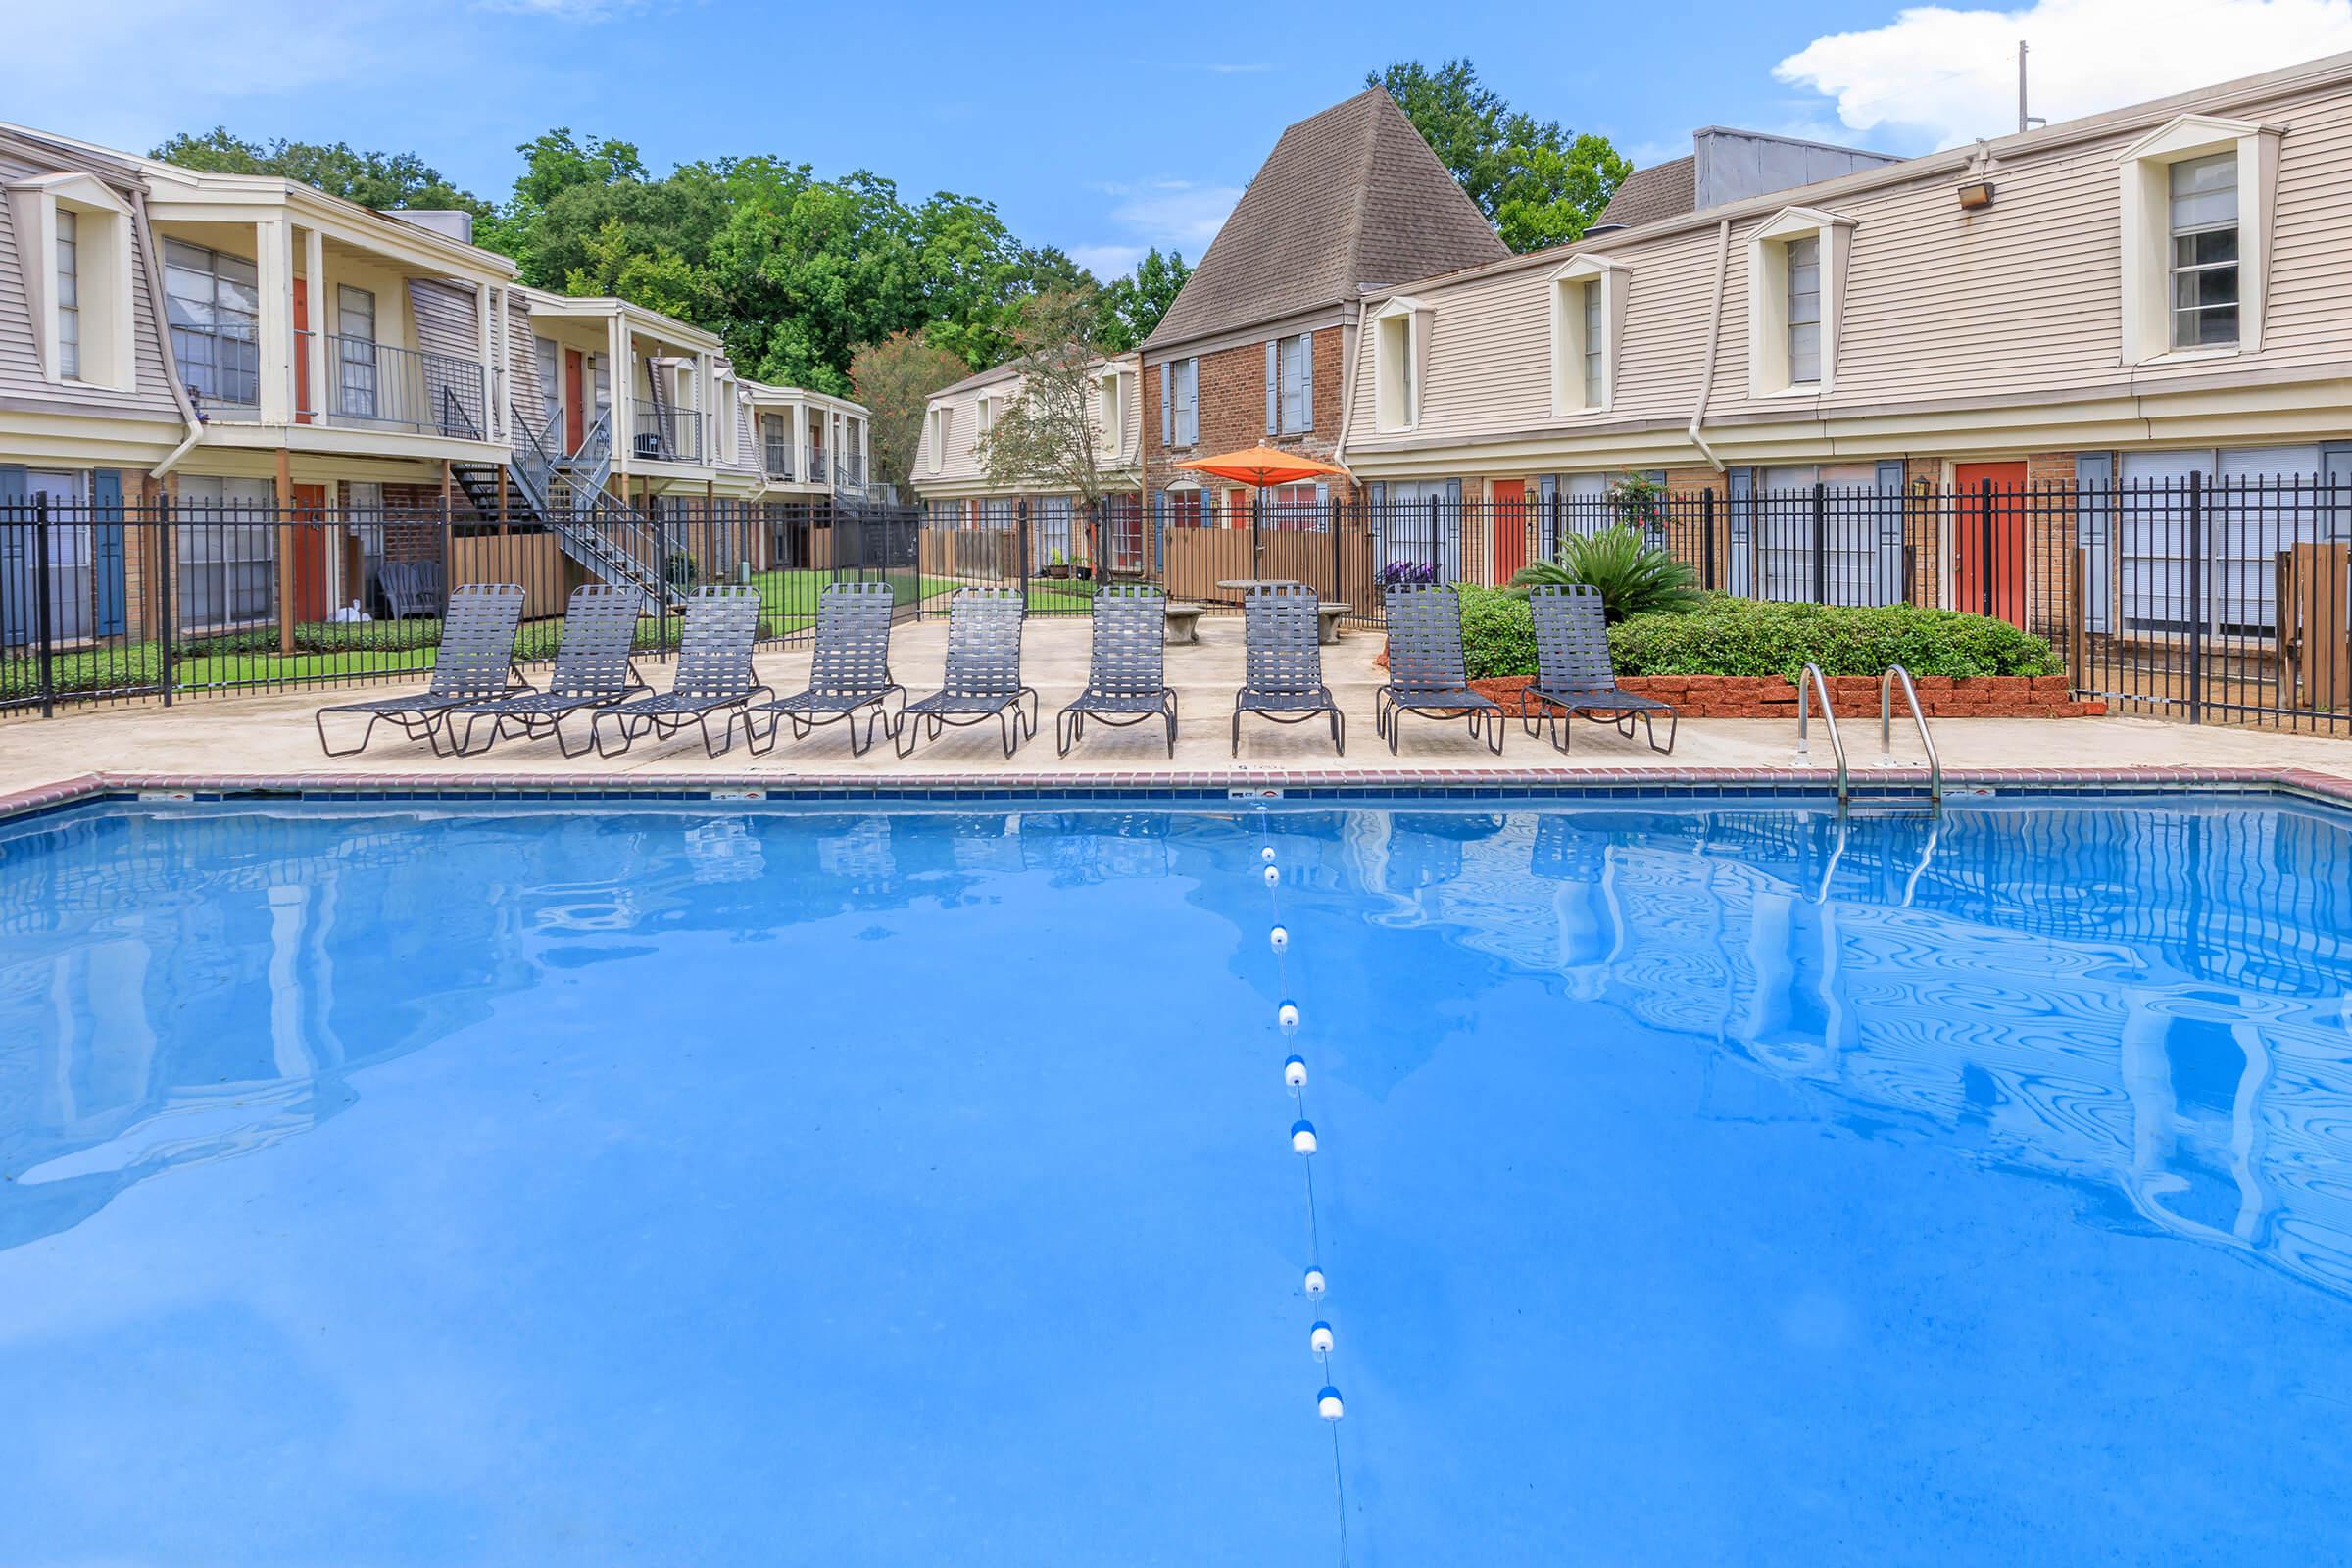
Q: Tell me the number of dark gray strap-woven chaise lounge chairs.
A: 9